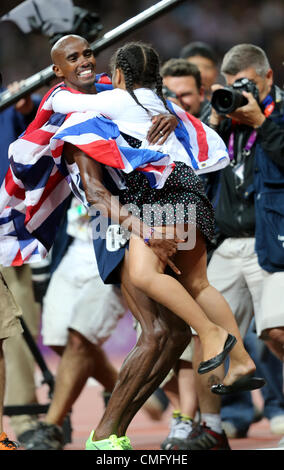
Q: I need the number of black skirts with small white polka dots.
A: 1